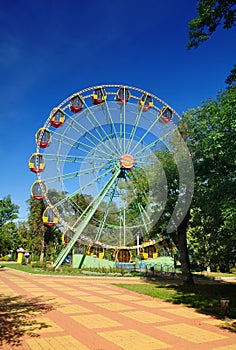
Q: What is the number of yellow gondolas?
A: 7